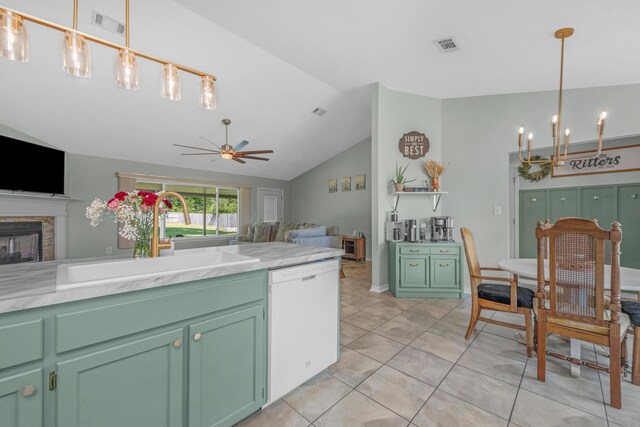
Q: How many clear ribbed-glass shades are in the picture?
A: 5